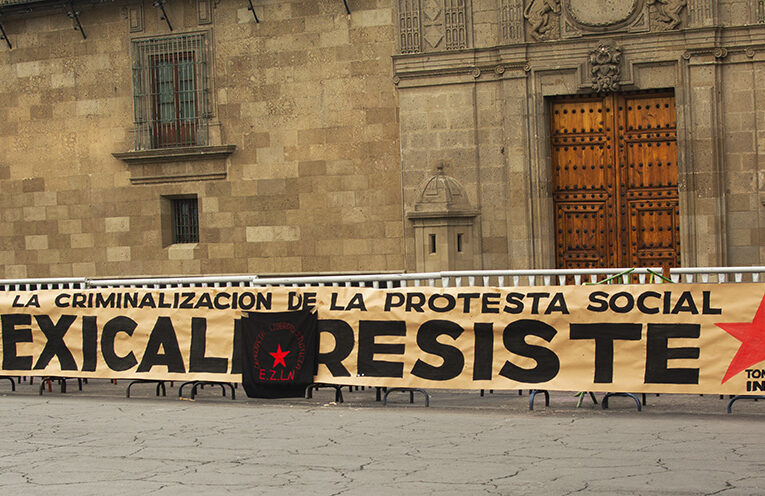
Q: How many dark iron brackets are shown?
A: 5